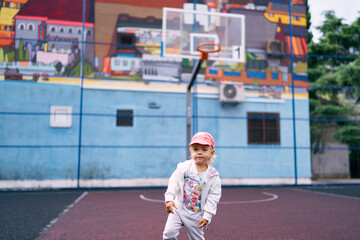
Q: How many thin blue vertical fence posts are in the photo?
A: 3